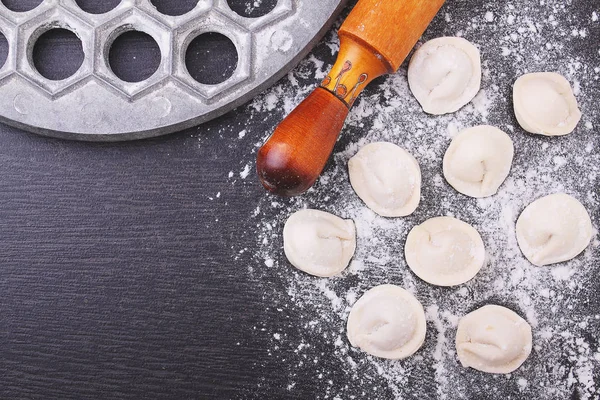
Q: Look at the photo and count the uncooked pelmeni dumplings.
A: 9